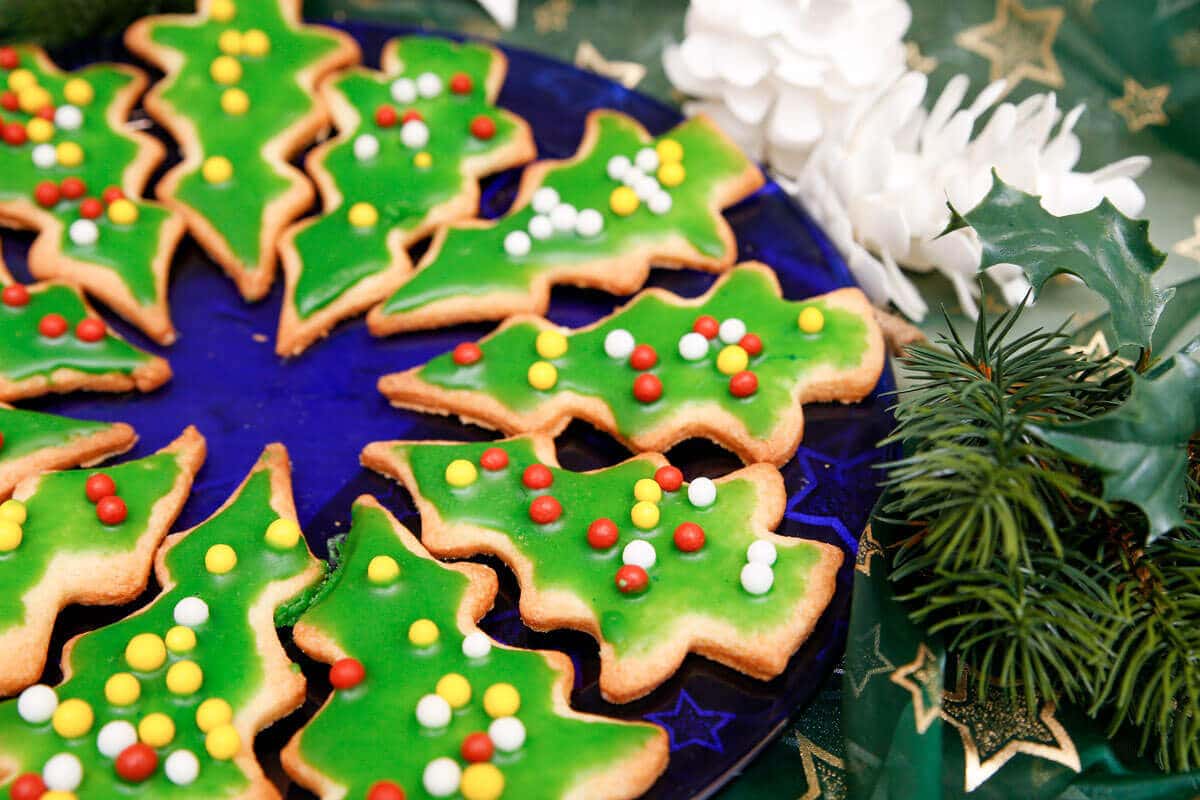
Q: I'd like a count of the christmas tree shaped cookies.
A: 11